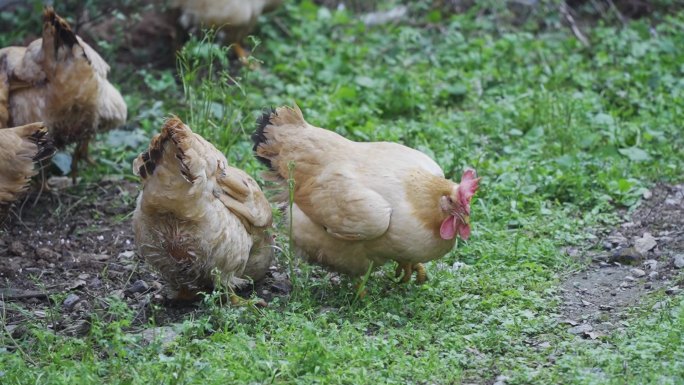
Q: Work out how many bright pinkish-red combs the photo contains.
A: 1